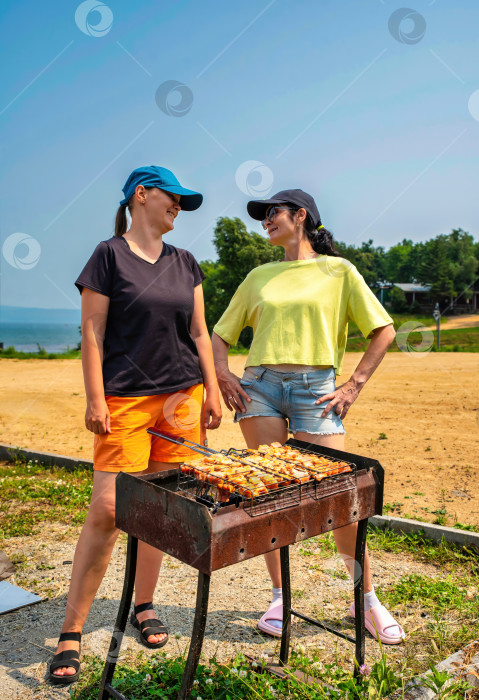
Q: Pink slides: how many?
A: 2